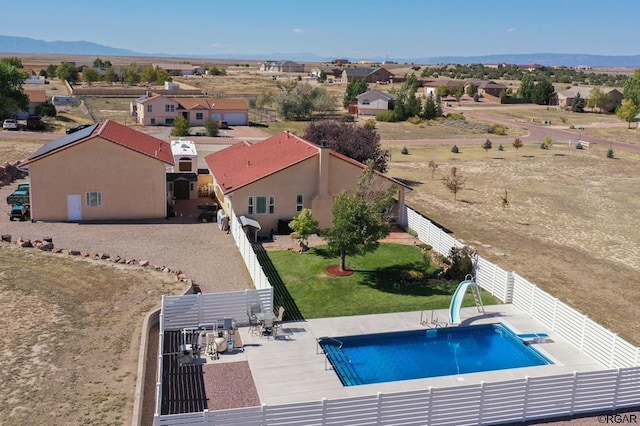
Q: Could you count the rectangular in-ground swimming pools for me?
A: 1